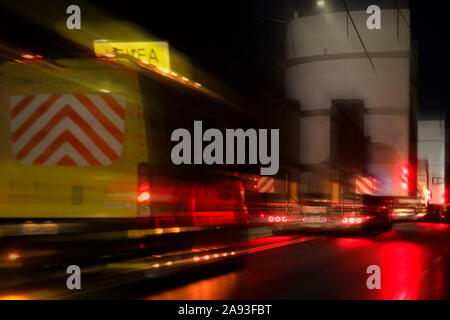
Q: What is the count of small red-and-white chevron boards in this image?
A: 2